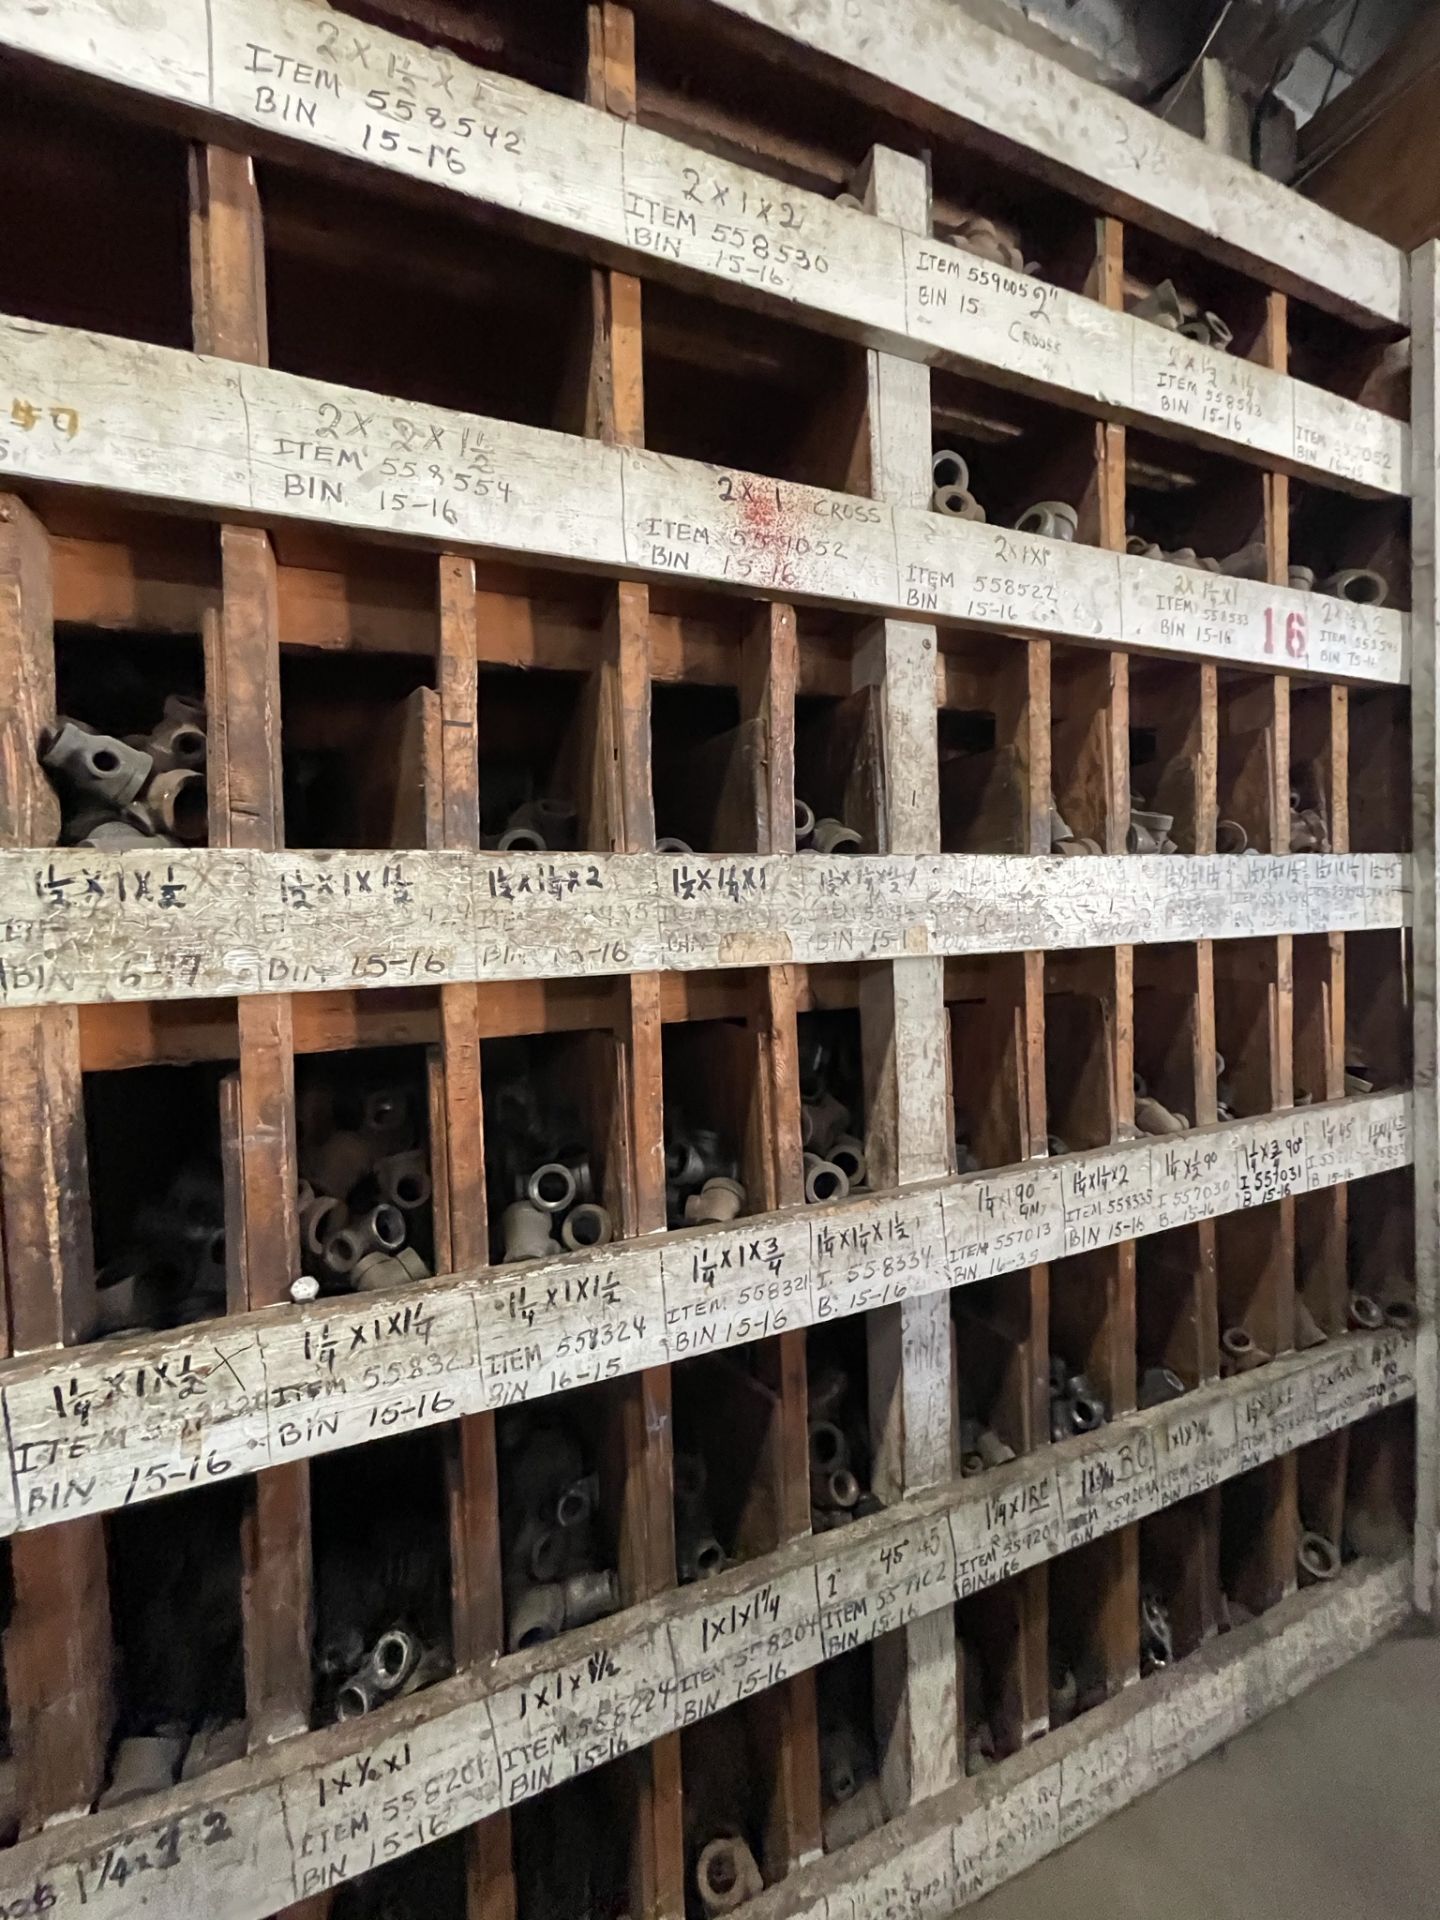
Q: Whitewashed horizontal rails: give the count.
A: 7